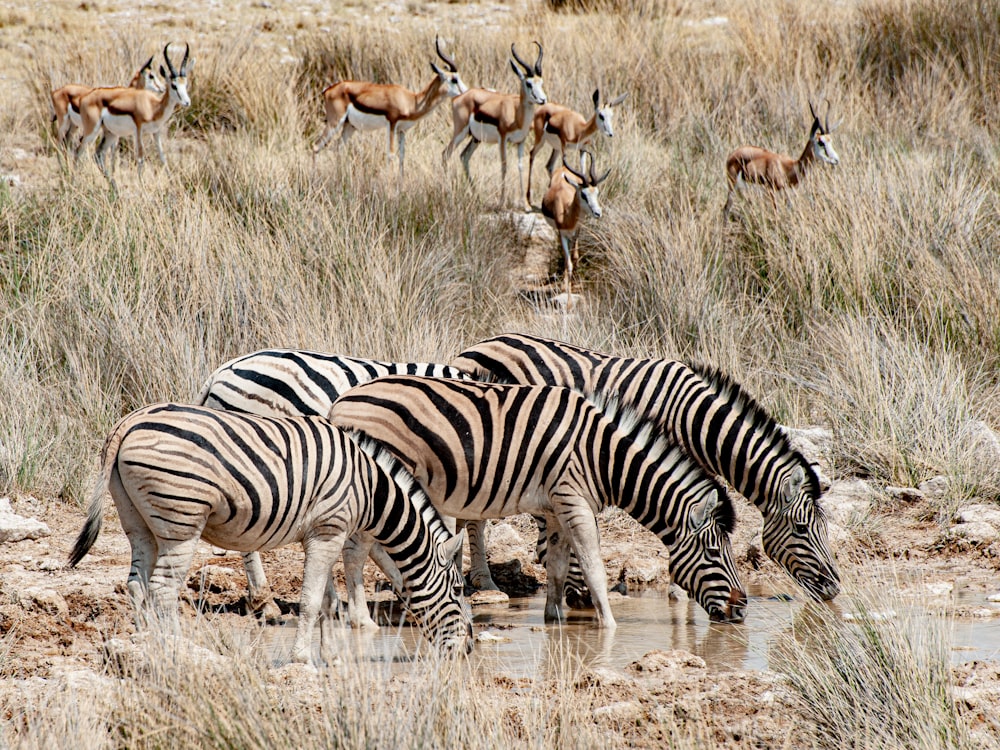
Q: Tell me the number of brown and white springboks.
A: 7